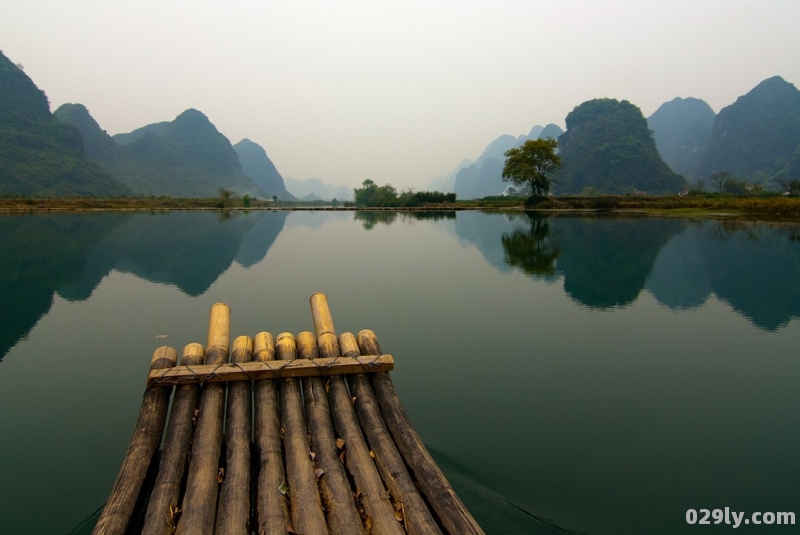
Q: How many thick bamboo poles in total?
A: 10